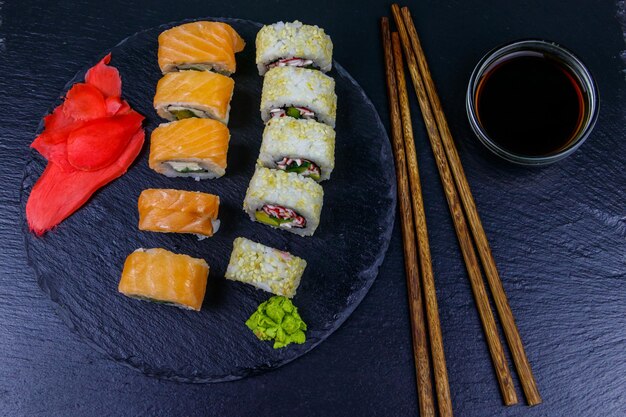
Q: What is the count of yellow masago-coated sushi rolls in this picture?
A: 5